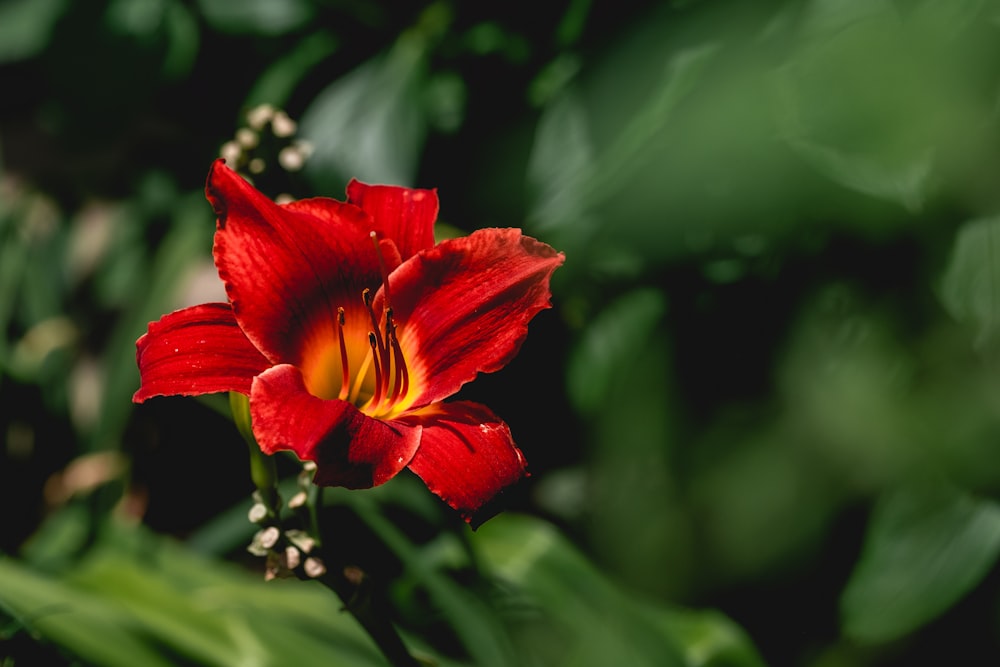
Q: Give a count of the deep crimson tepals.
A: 6